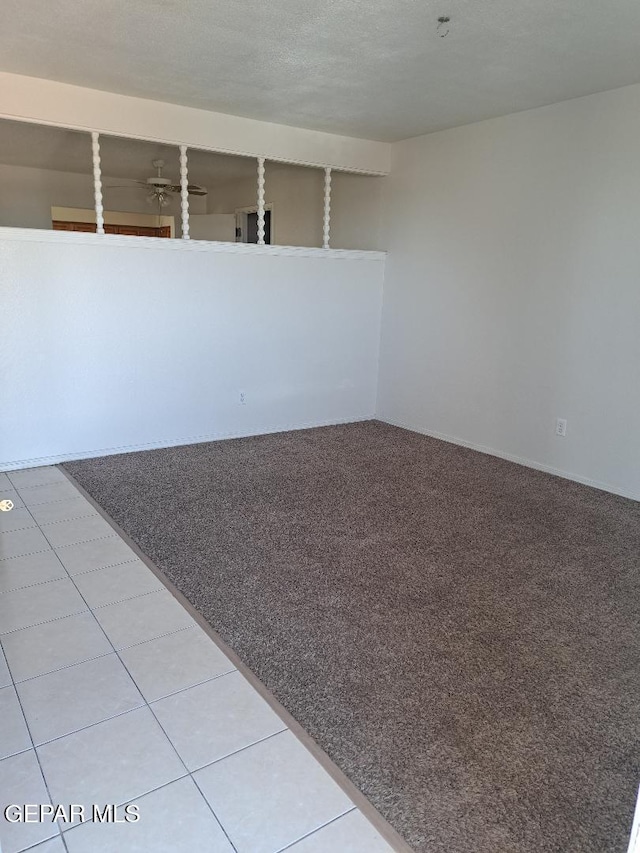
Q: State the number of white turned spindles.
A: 4